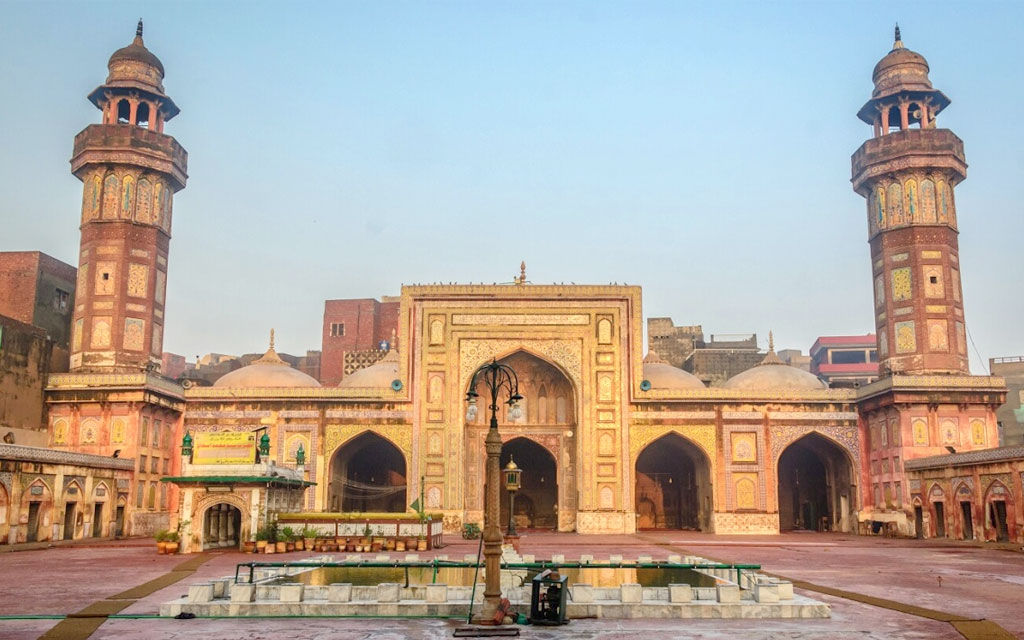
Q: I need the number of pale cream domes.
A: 4